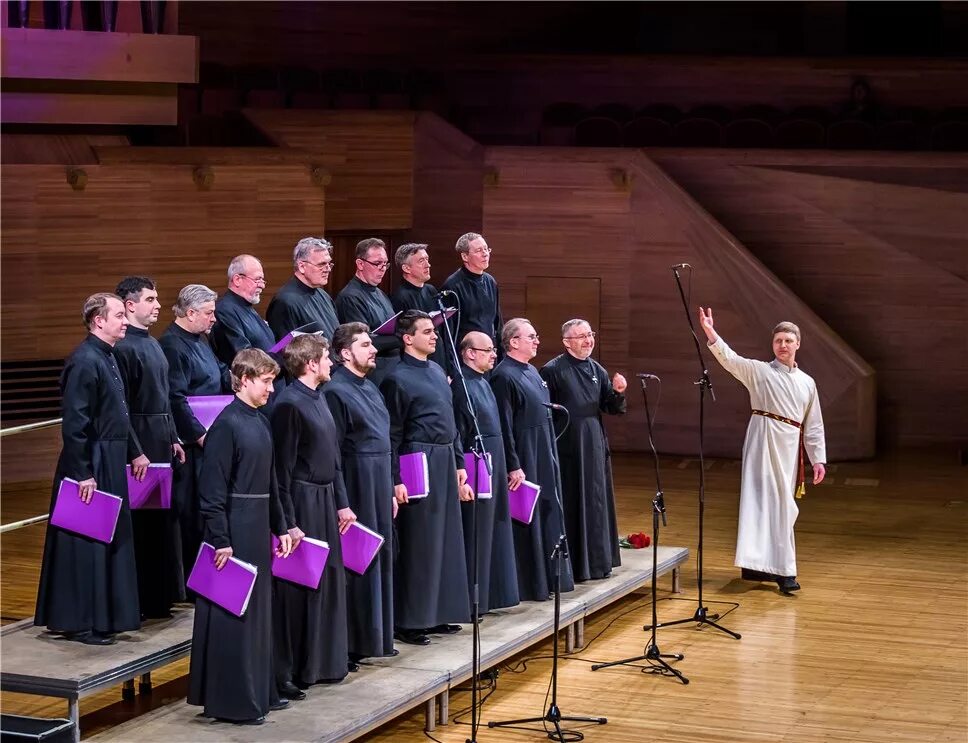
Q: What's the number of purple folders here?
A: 12